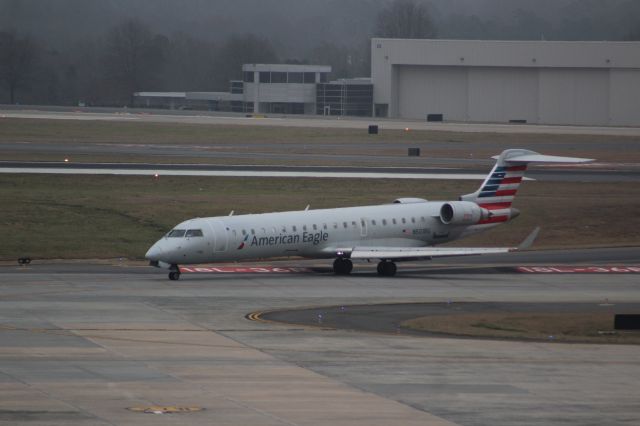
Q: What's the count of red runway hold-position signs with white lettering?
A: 2